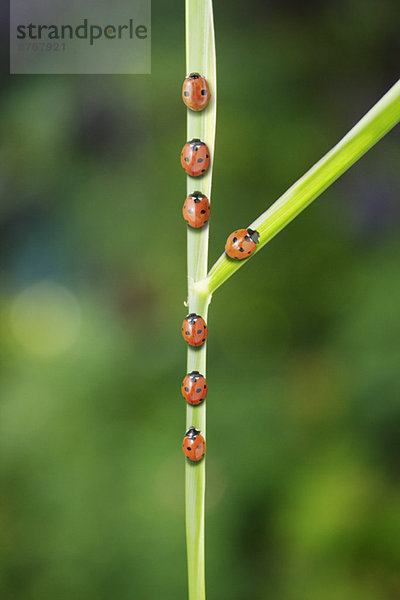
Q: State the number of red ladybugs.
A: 7